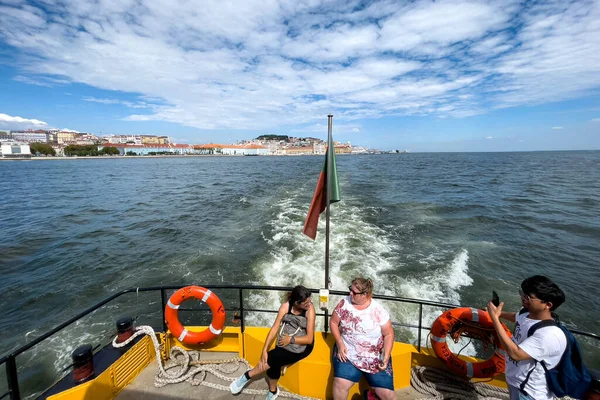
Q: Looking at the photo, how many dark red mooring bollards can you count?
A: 2